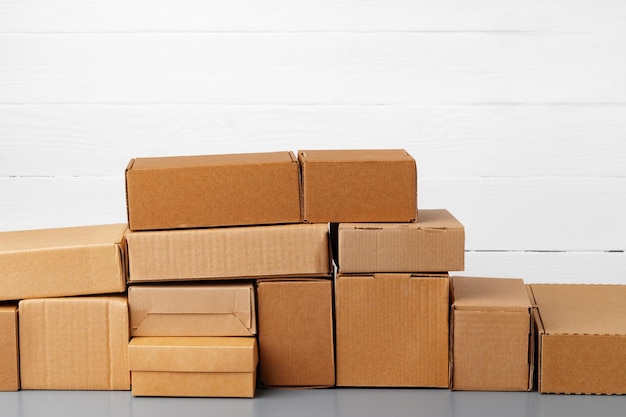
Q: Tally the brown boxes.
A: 13